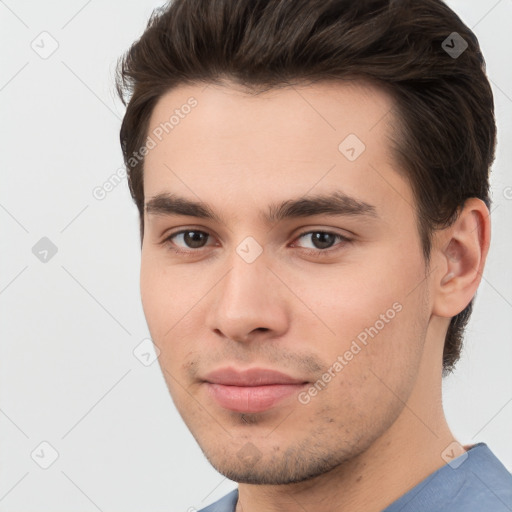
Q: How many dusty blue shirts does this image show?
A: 1